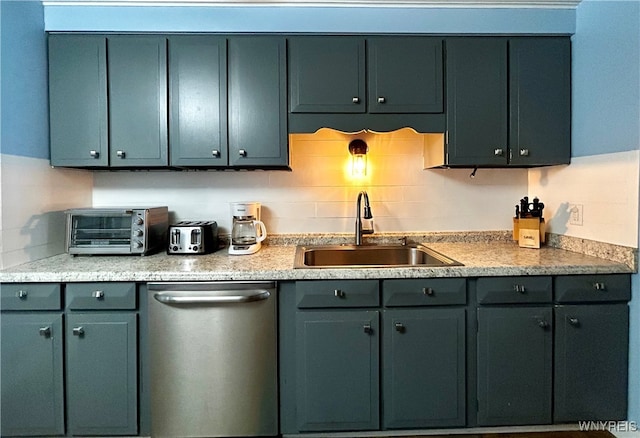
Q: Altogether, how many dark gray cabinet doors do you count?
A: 14